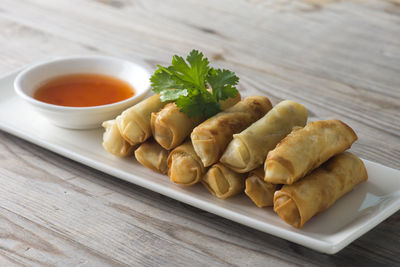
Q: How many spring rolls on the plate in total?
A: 11